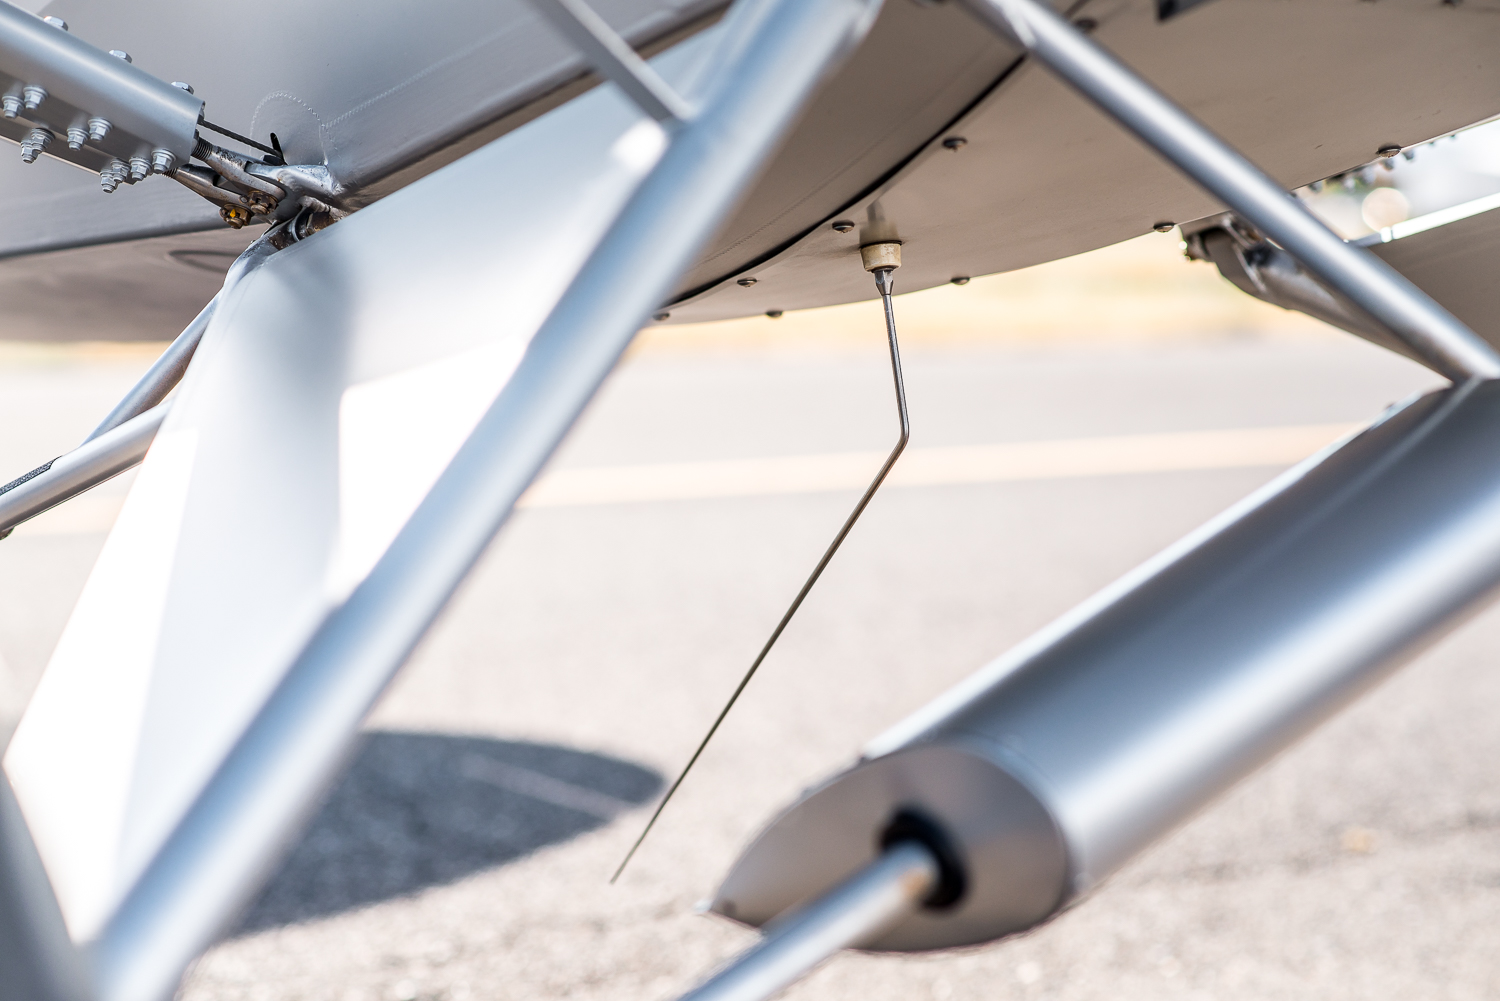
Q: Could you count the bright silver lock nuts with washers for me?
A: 10